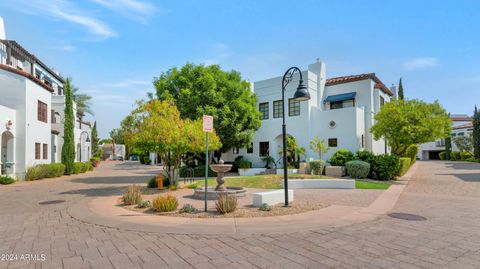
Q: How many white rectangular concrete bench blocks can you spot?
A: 2